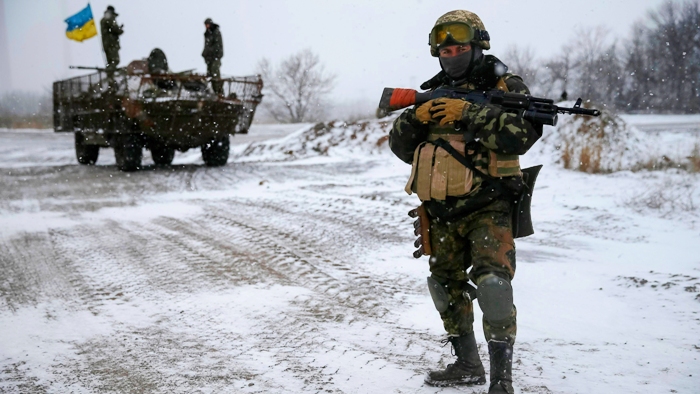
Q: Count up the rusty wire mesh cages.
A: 1